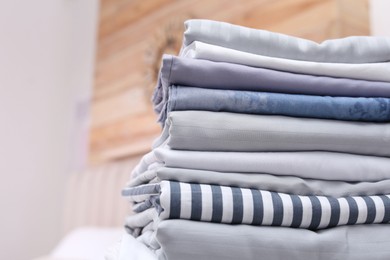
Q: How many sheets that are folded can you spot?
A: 9